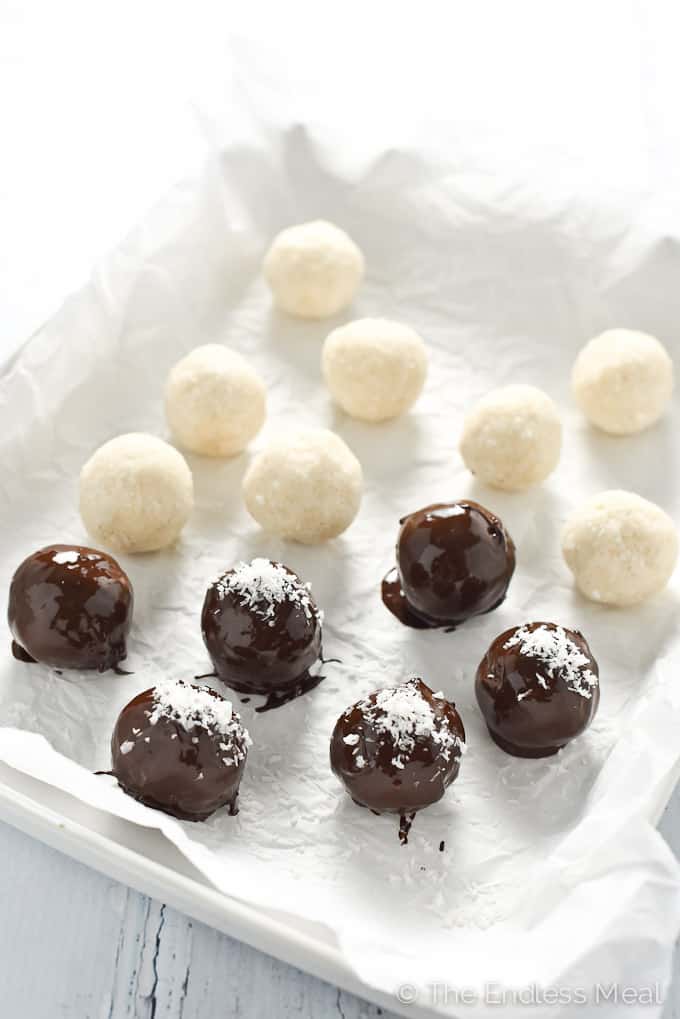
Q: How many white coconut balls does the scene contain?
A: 8